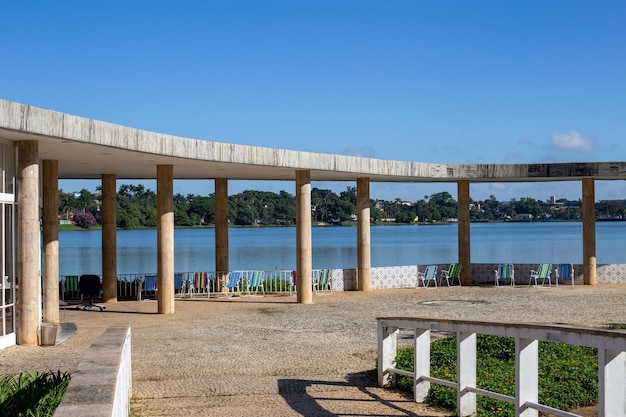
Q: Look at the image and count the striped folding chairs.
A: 13